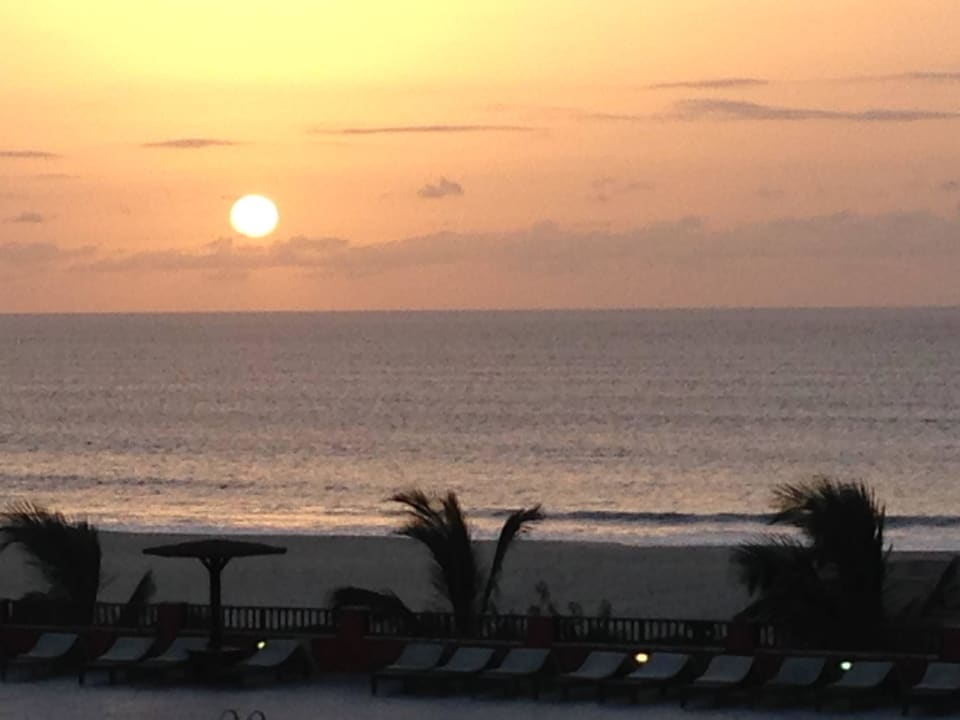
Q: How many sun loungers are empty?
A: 13